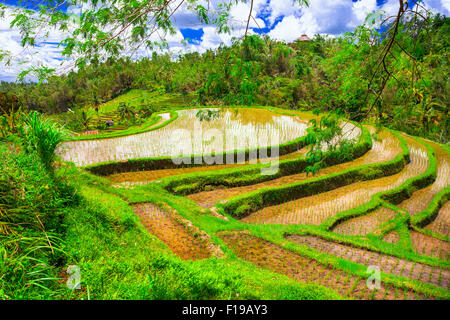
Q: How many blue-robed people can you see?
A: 0